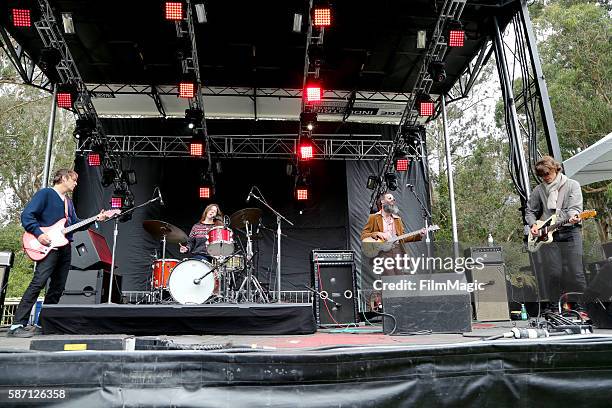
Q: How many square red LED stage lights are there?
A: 15